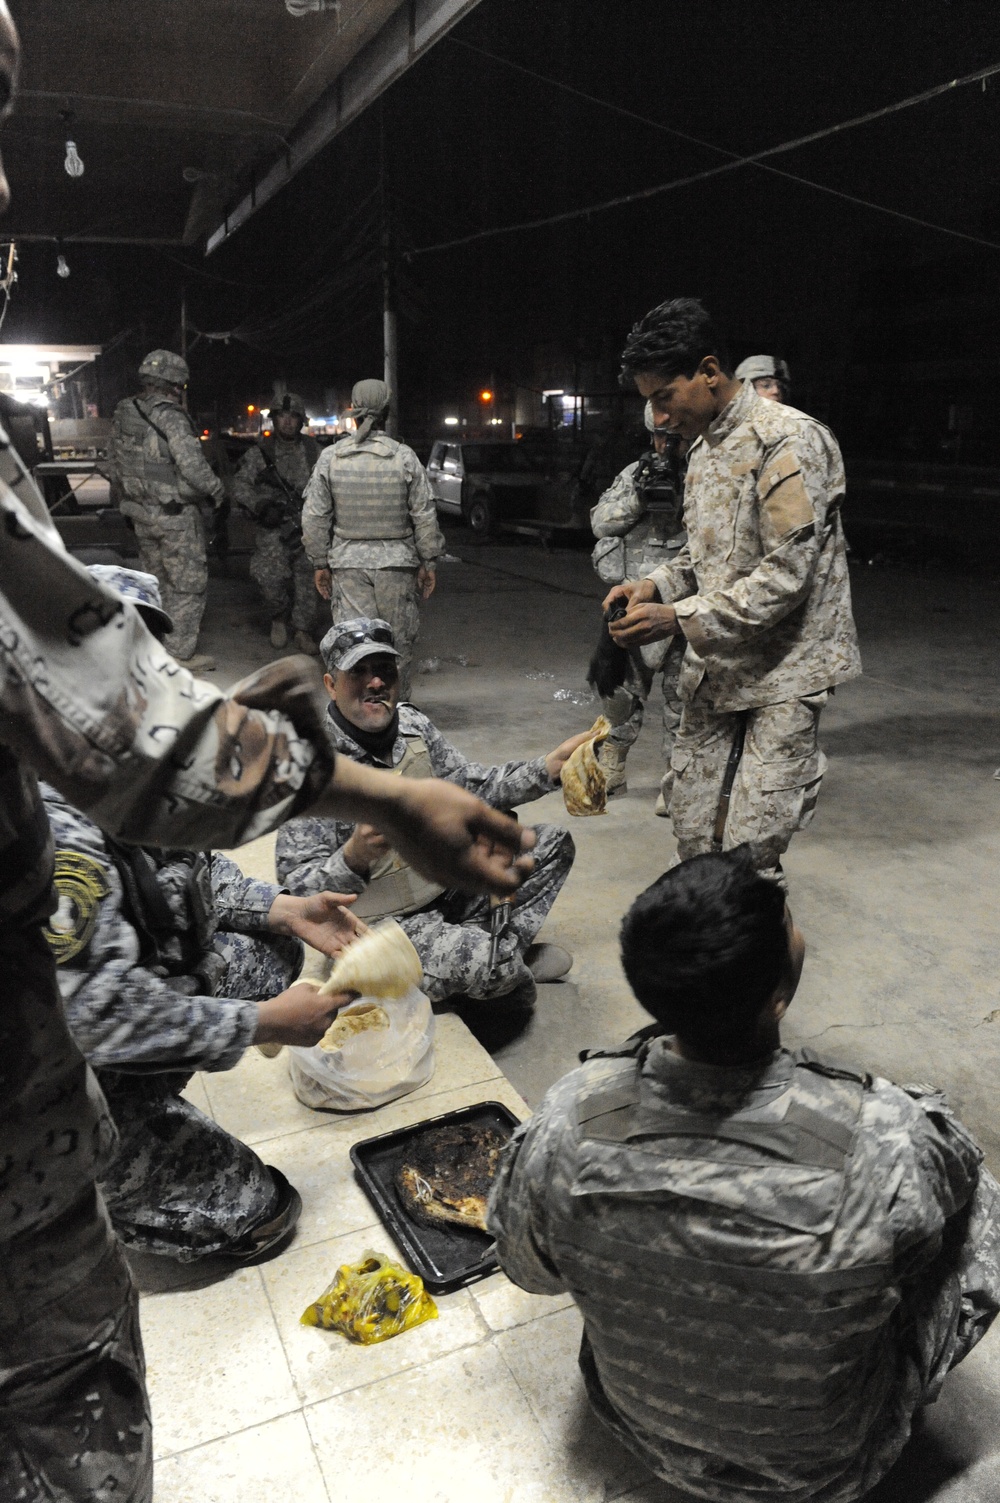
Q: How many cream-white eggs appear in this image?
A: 0